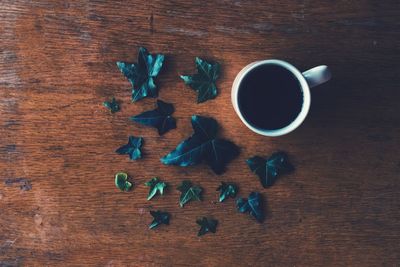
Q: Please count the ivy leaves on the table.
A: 14